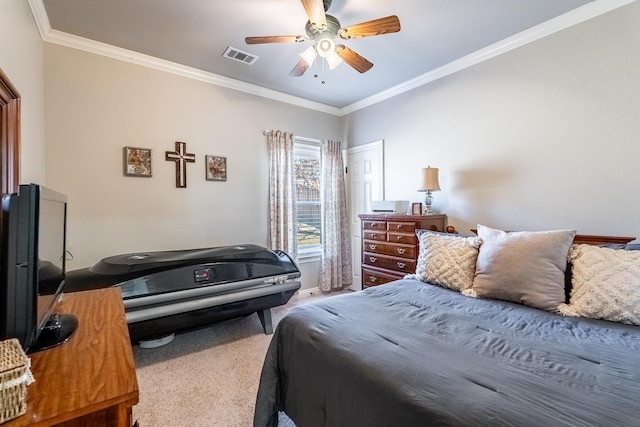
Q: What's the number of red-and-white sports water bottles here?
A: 0